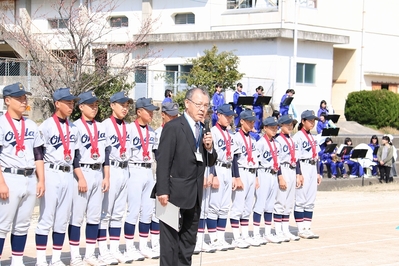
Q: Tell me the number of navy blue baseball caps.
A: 11